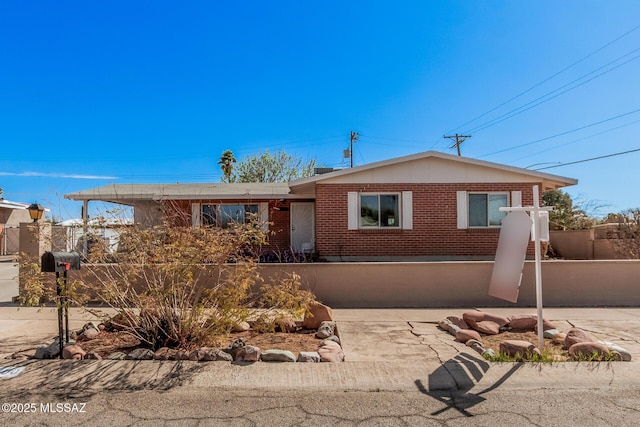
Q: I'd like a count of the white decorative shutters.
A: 6